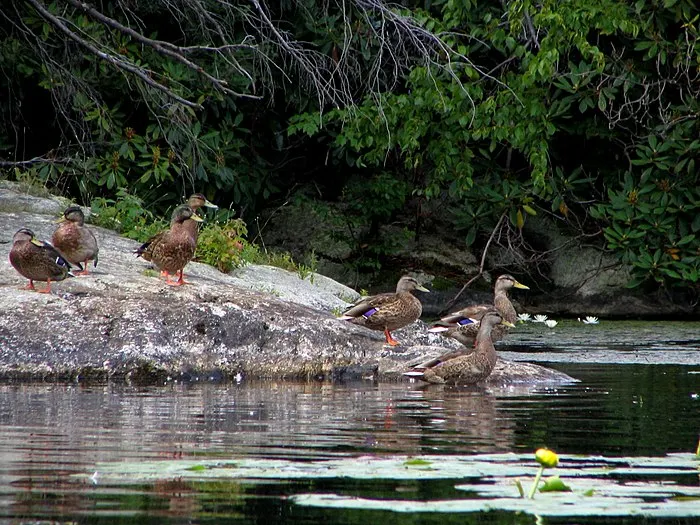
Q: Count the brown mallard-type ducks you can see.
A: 7